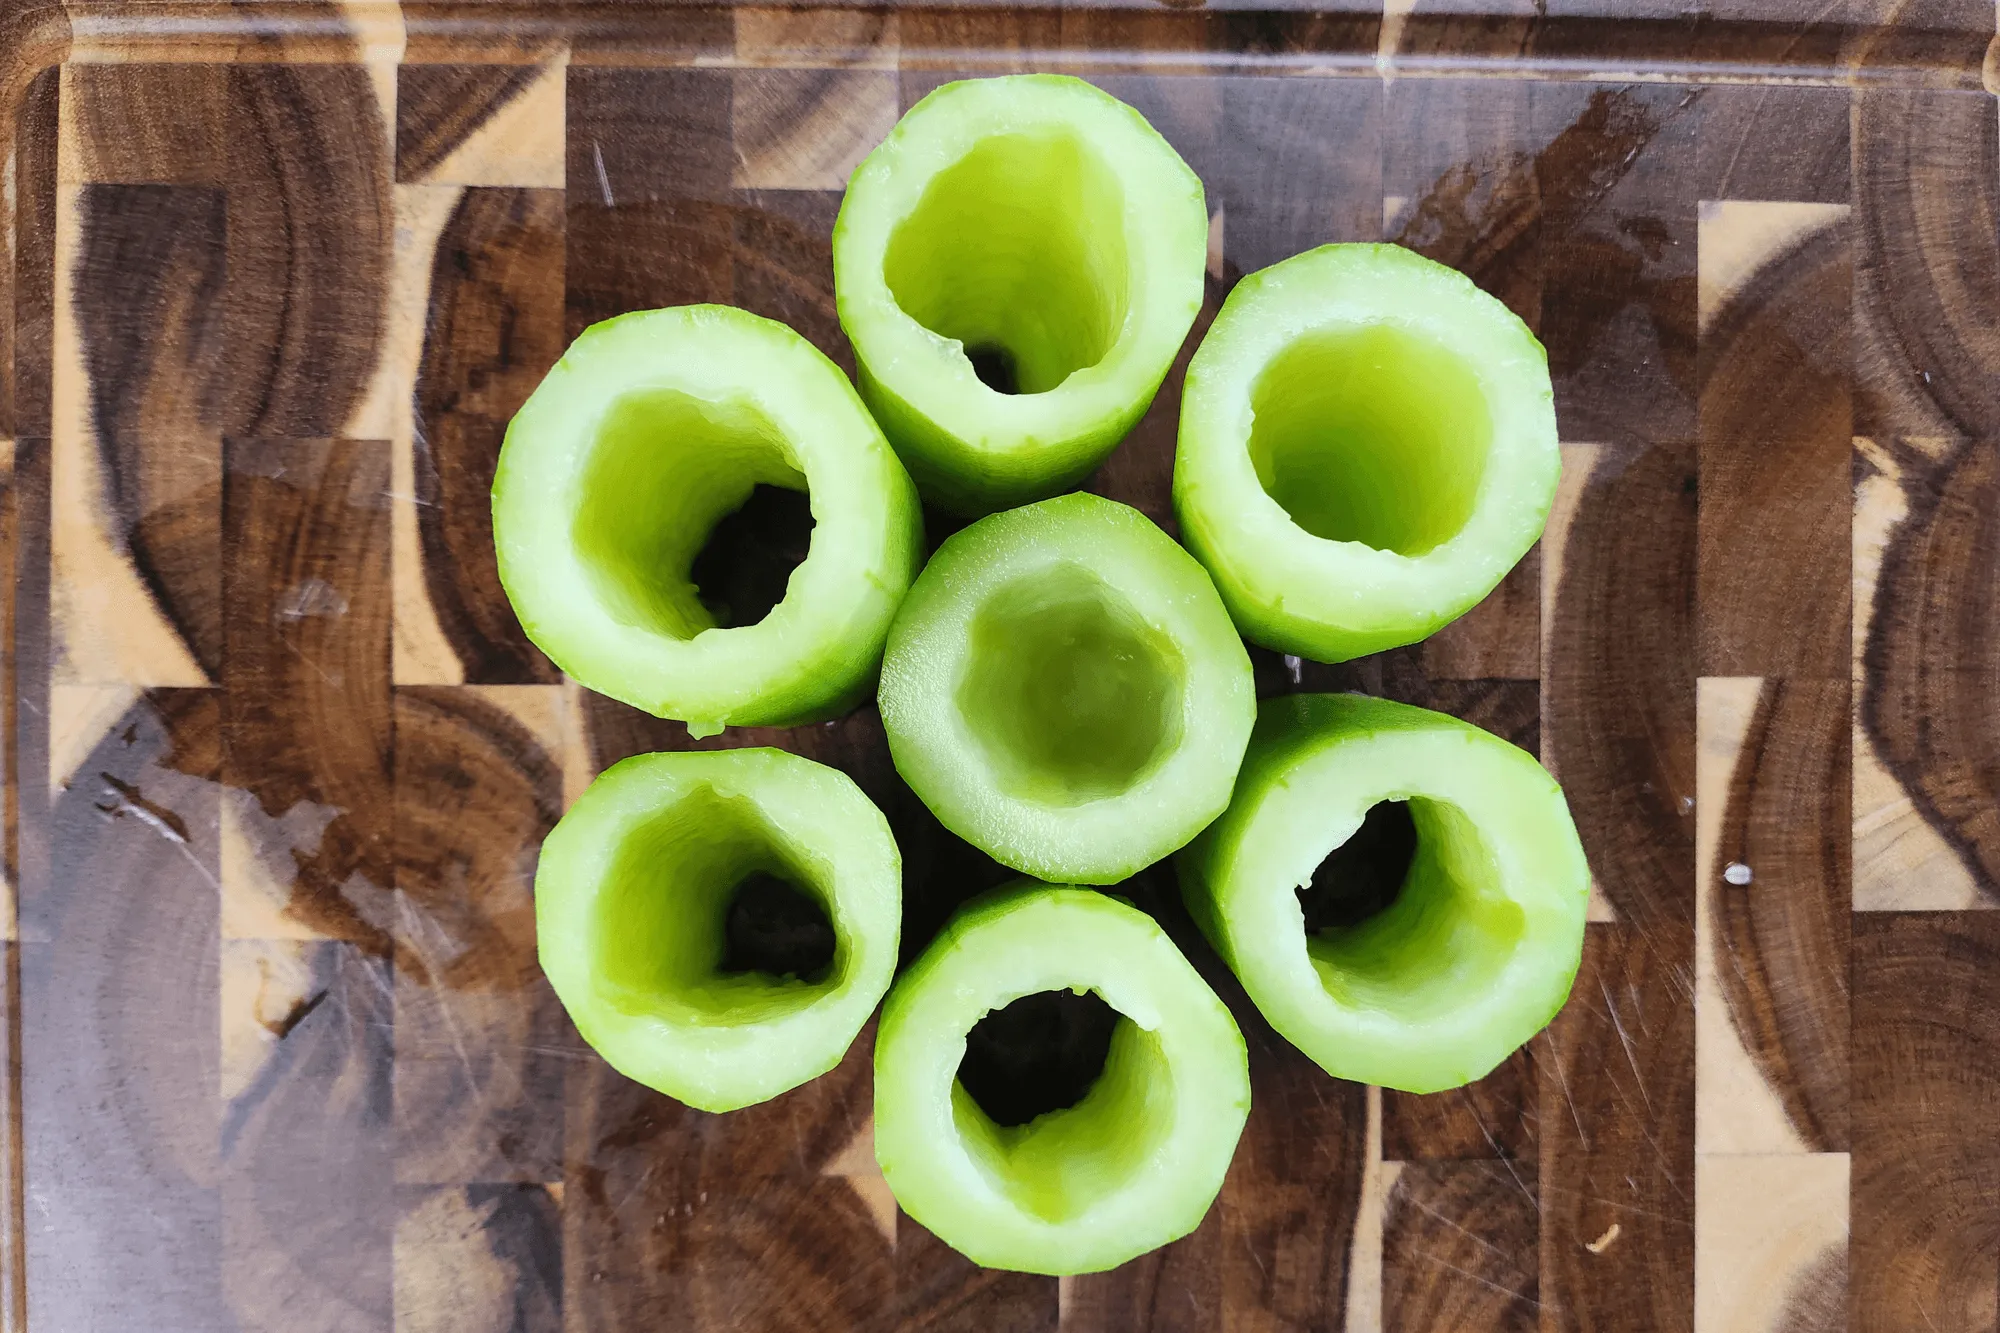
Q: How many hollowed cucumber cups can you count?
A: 7